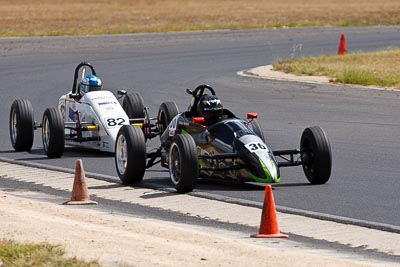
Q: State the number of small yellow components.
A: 2